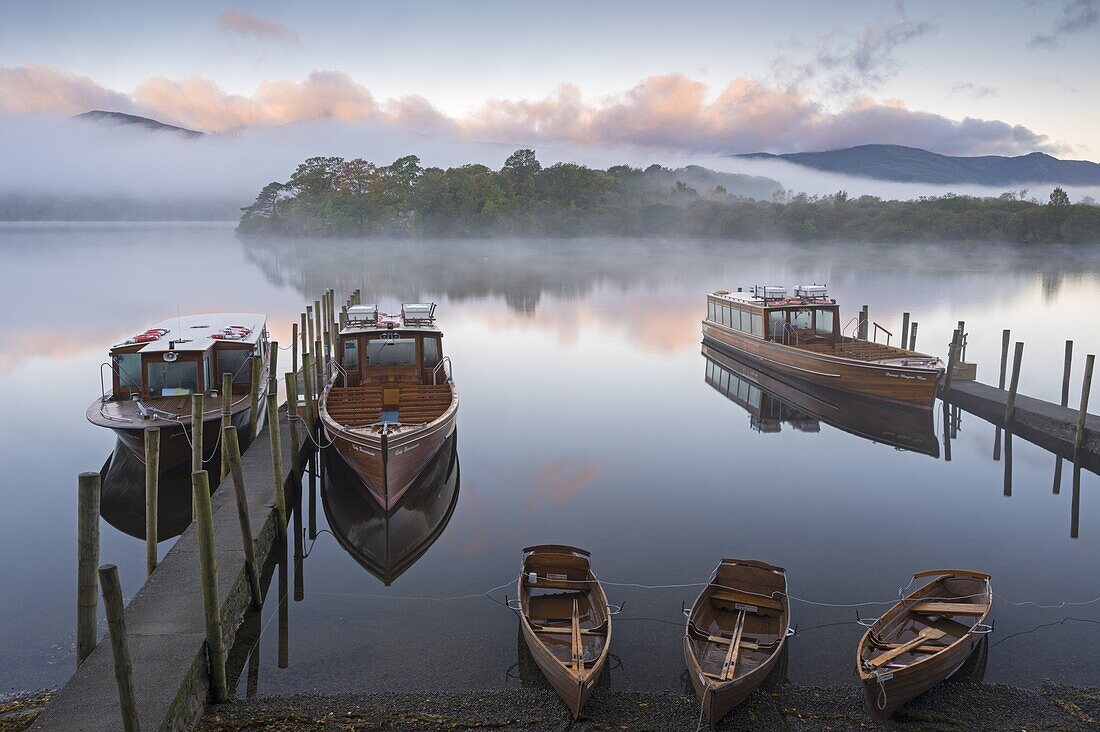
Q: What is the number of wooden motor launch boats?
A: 3